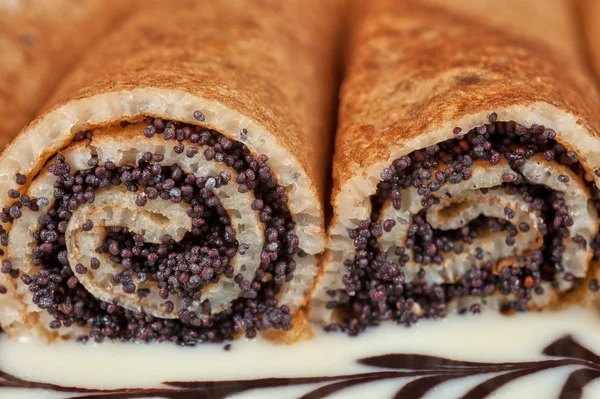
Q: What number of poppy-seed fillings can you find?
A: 2